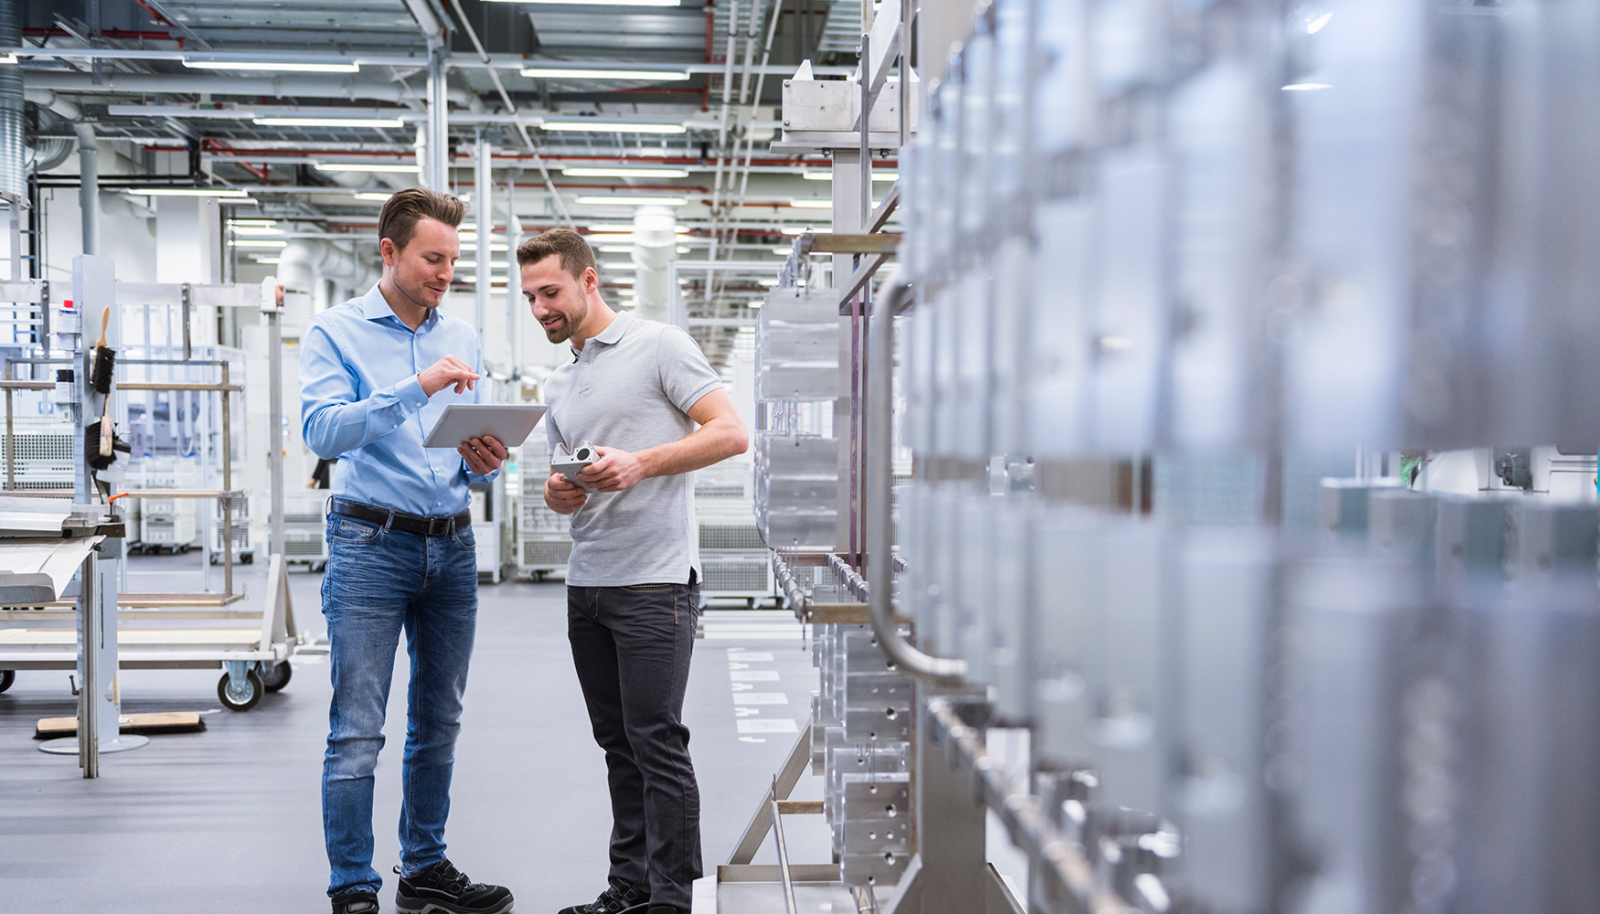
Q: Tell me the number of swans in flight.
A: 0